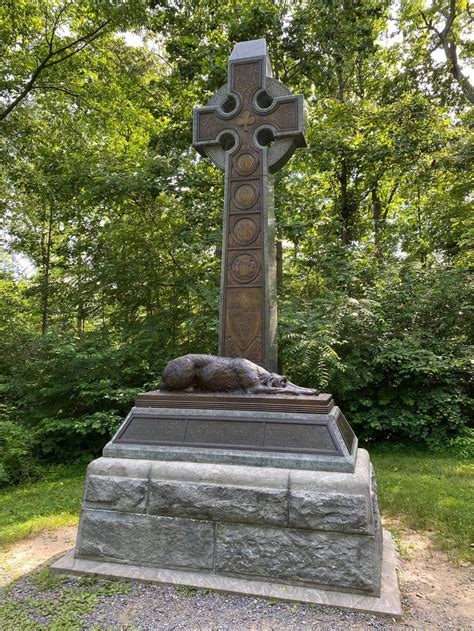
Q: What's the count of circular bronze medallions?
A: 4